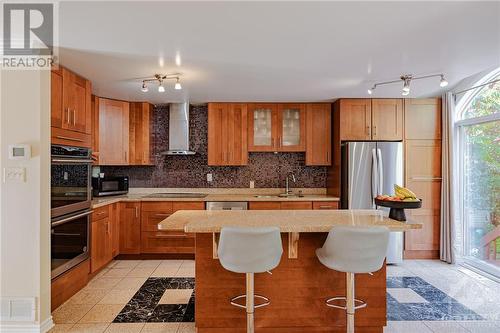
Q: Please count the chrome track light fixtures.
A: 2